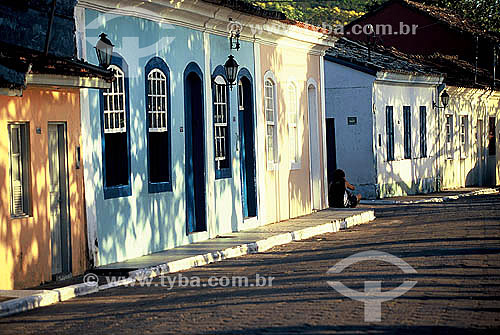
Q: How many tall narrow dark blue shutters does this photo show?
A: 3